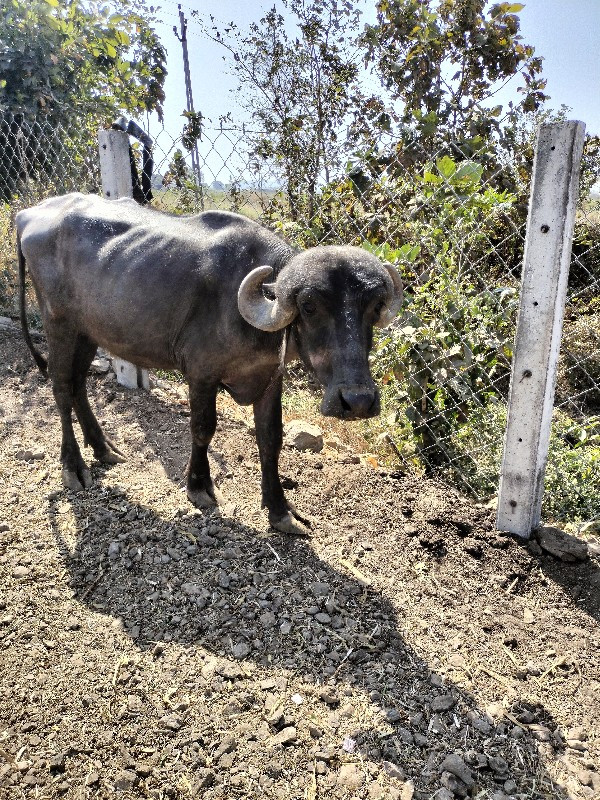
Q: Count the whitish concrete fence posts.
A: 2